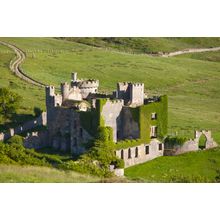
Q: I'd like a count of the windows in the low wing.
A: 5